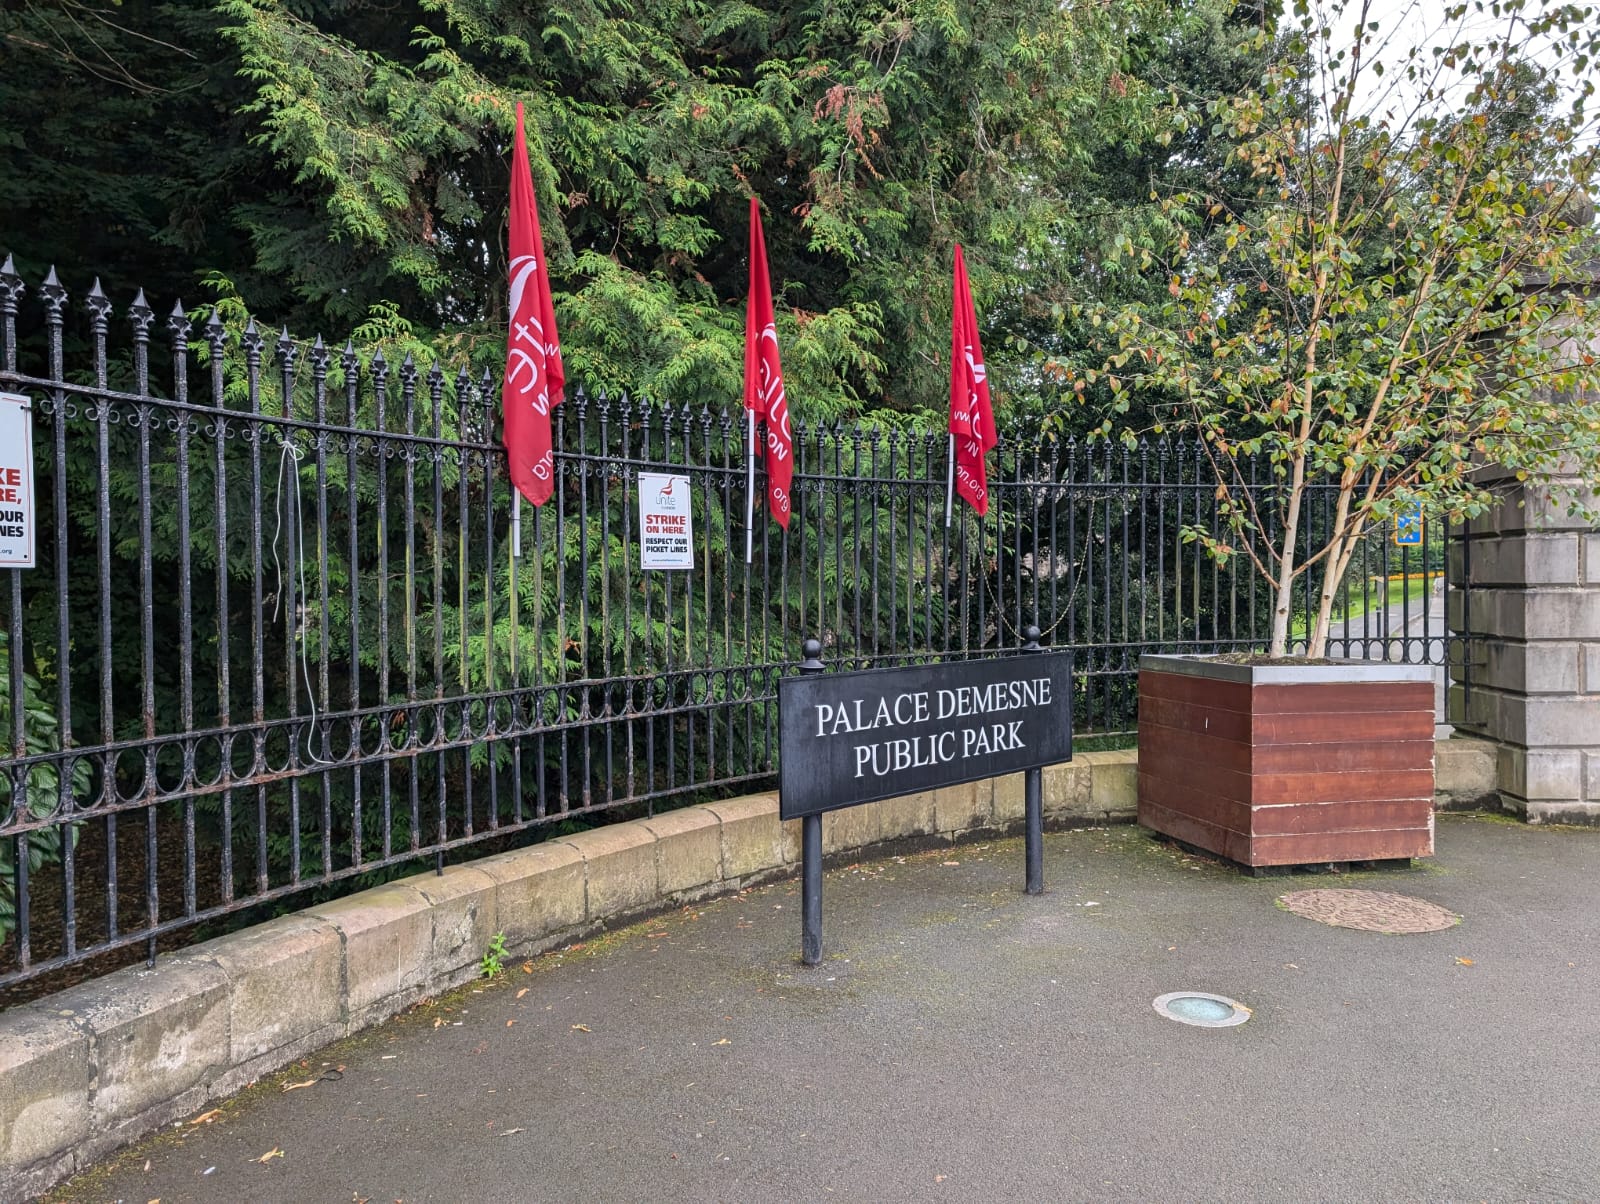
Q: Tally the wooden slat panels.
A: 12